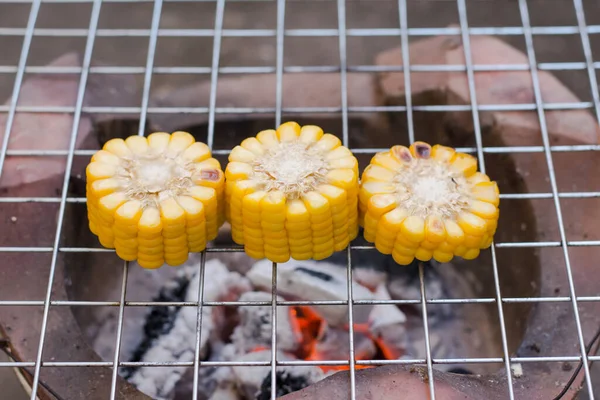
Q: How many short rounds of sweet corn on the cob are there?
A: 3